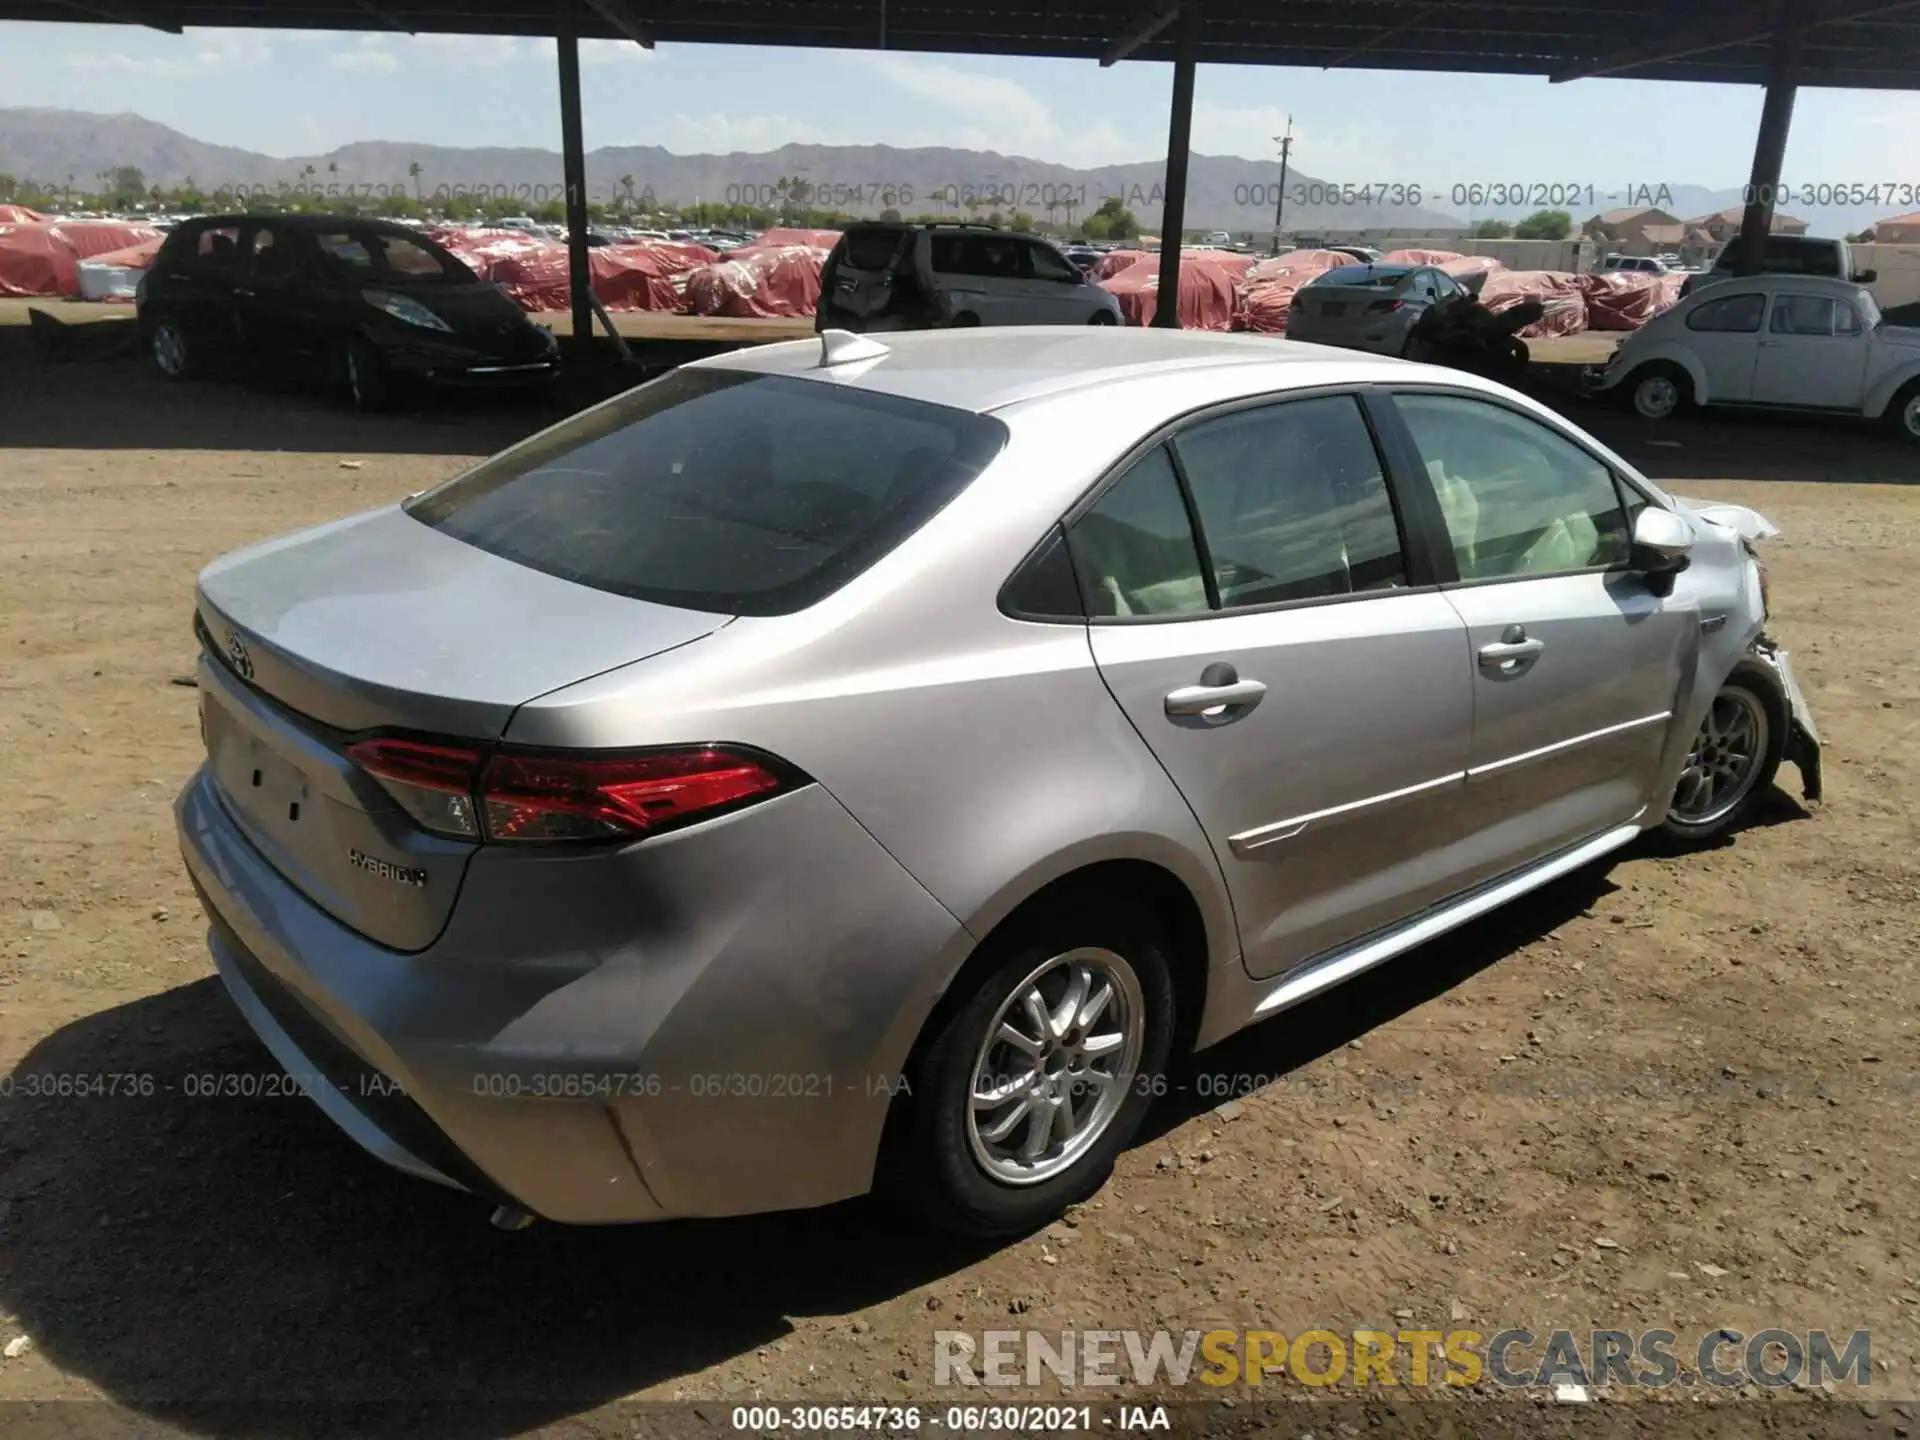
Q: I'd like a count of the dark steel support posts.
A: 3